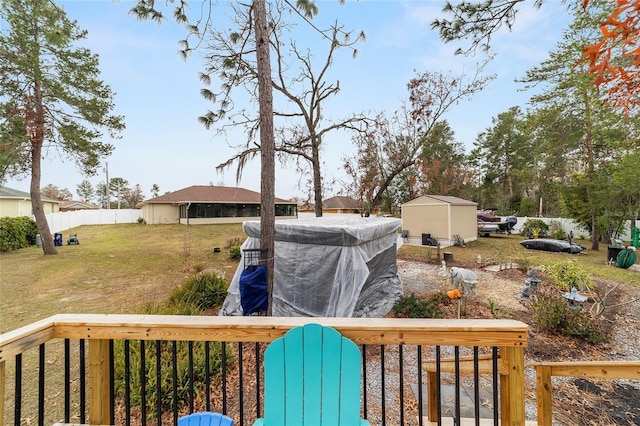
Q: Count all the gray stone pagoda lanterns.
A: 2